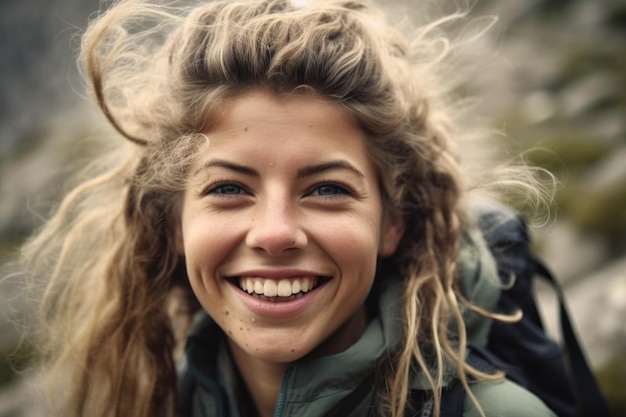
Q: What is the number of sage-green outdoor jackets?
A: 1